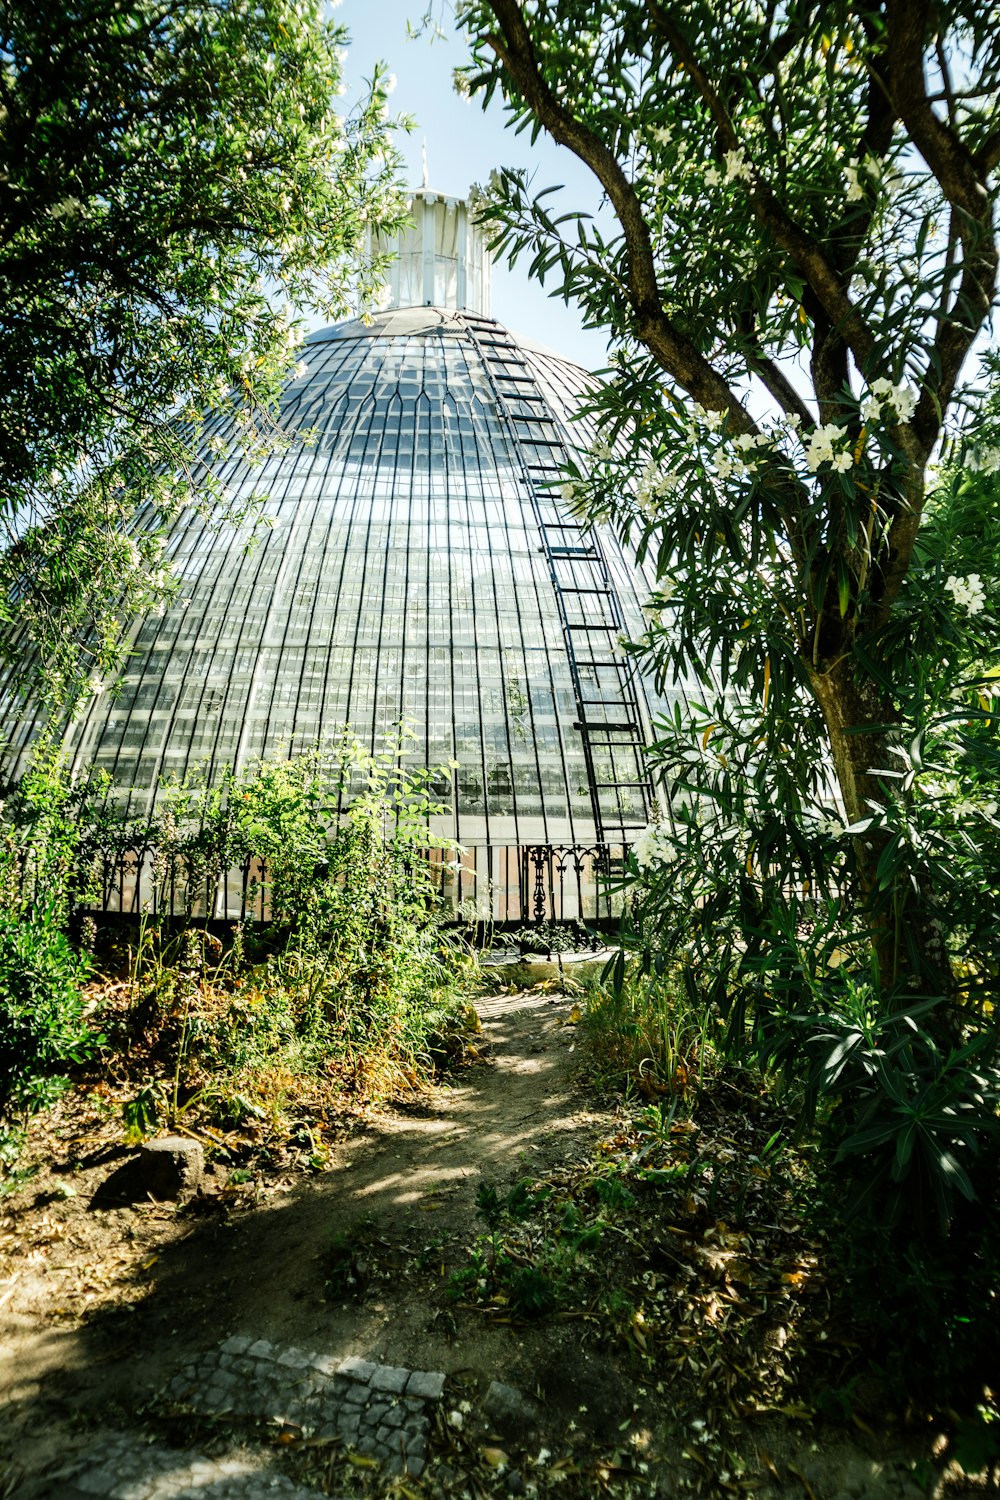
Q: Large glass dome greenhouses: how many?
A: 1